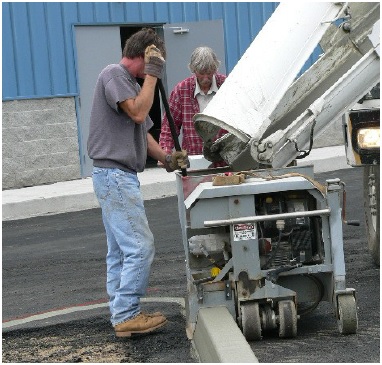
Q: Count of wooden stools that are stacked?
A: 0